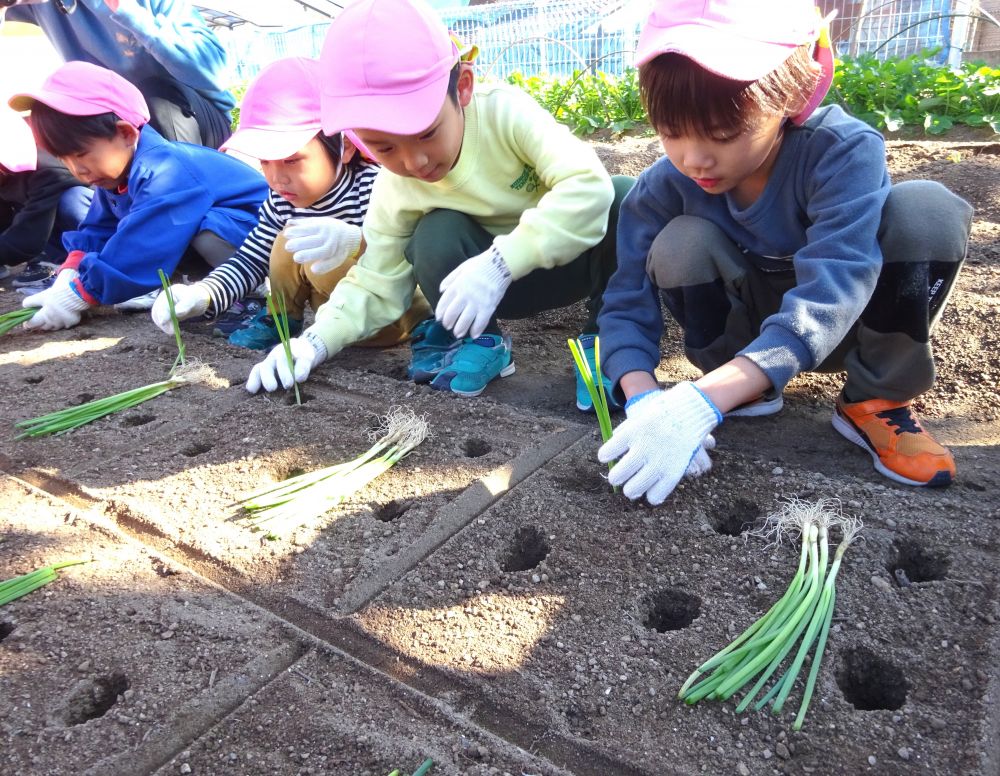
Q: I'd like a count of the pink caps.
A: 5